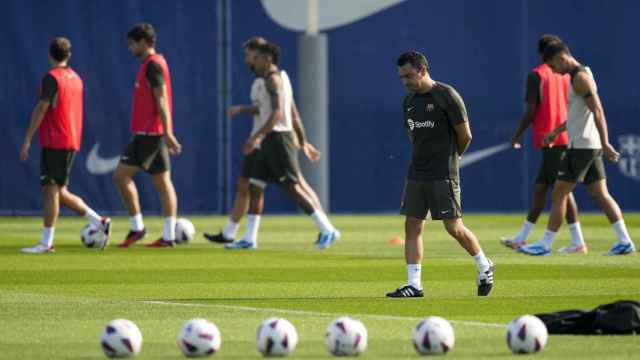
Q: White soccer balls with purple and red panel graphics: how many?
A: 8